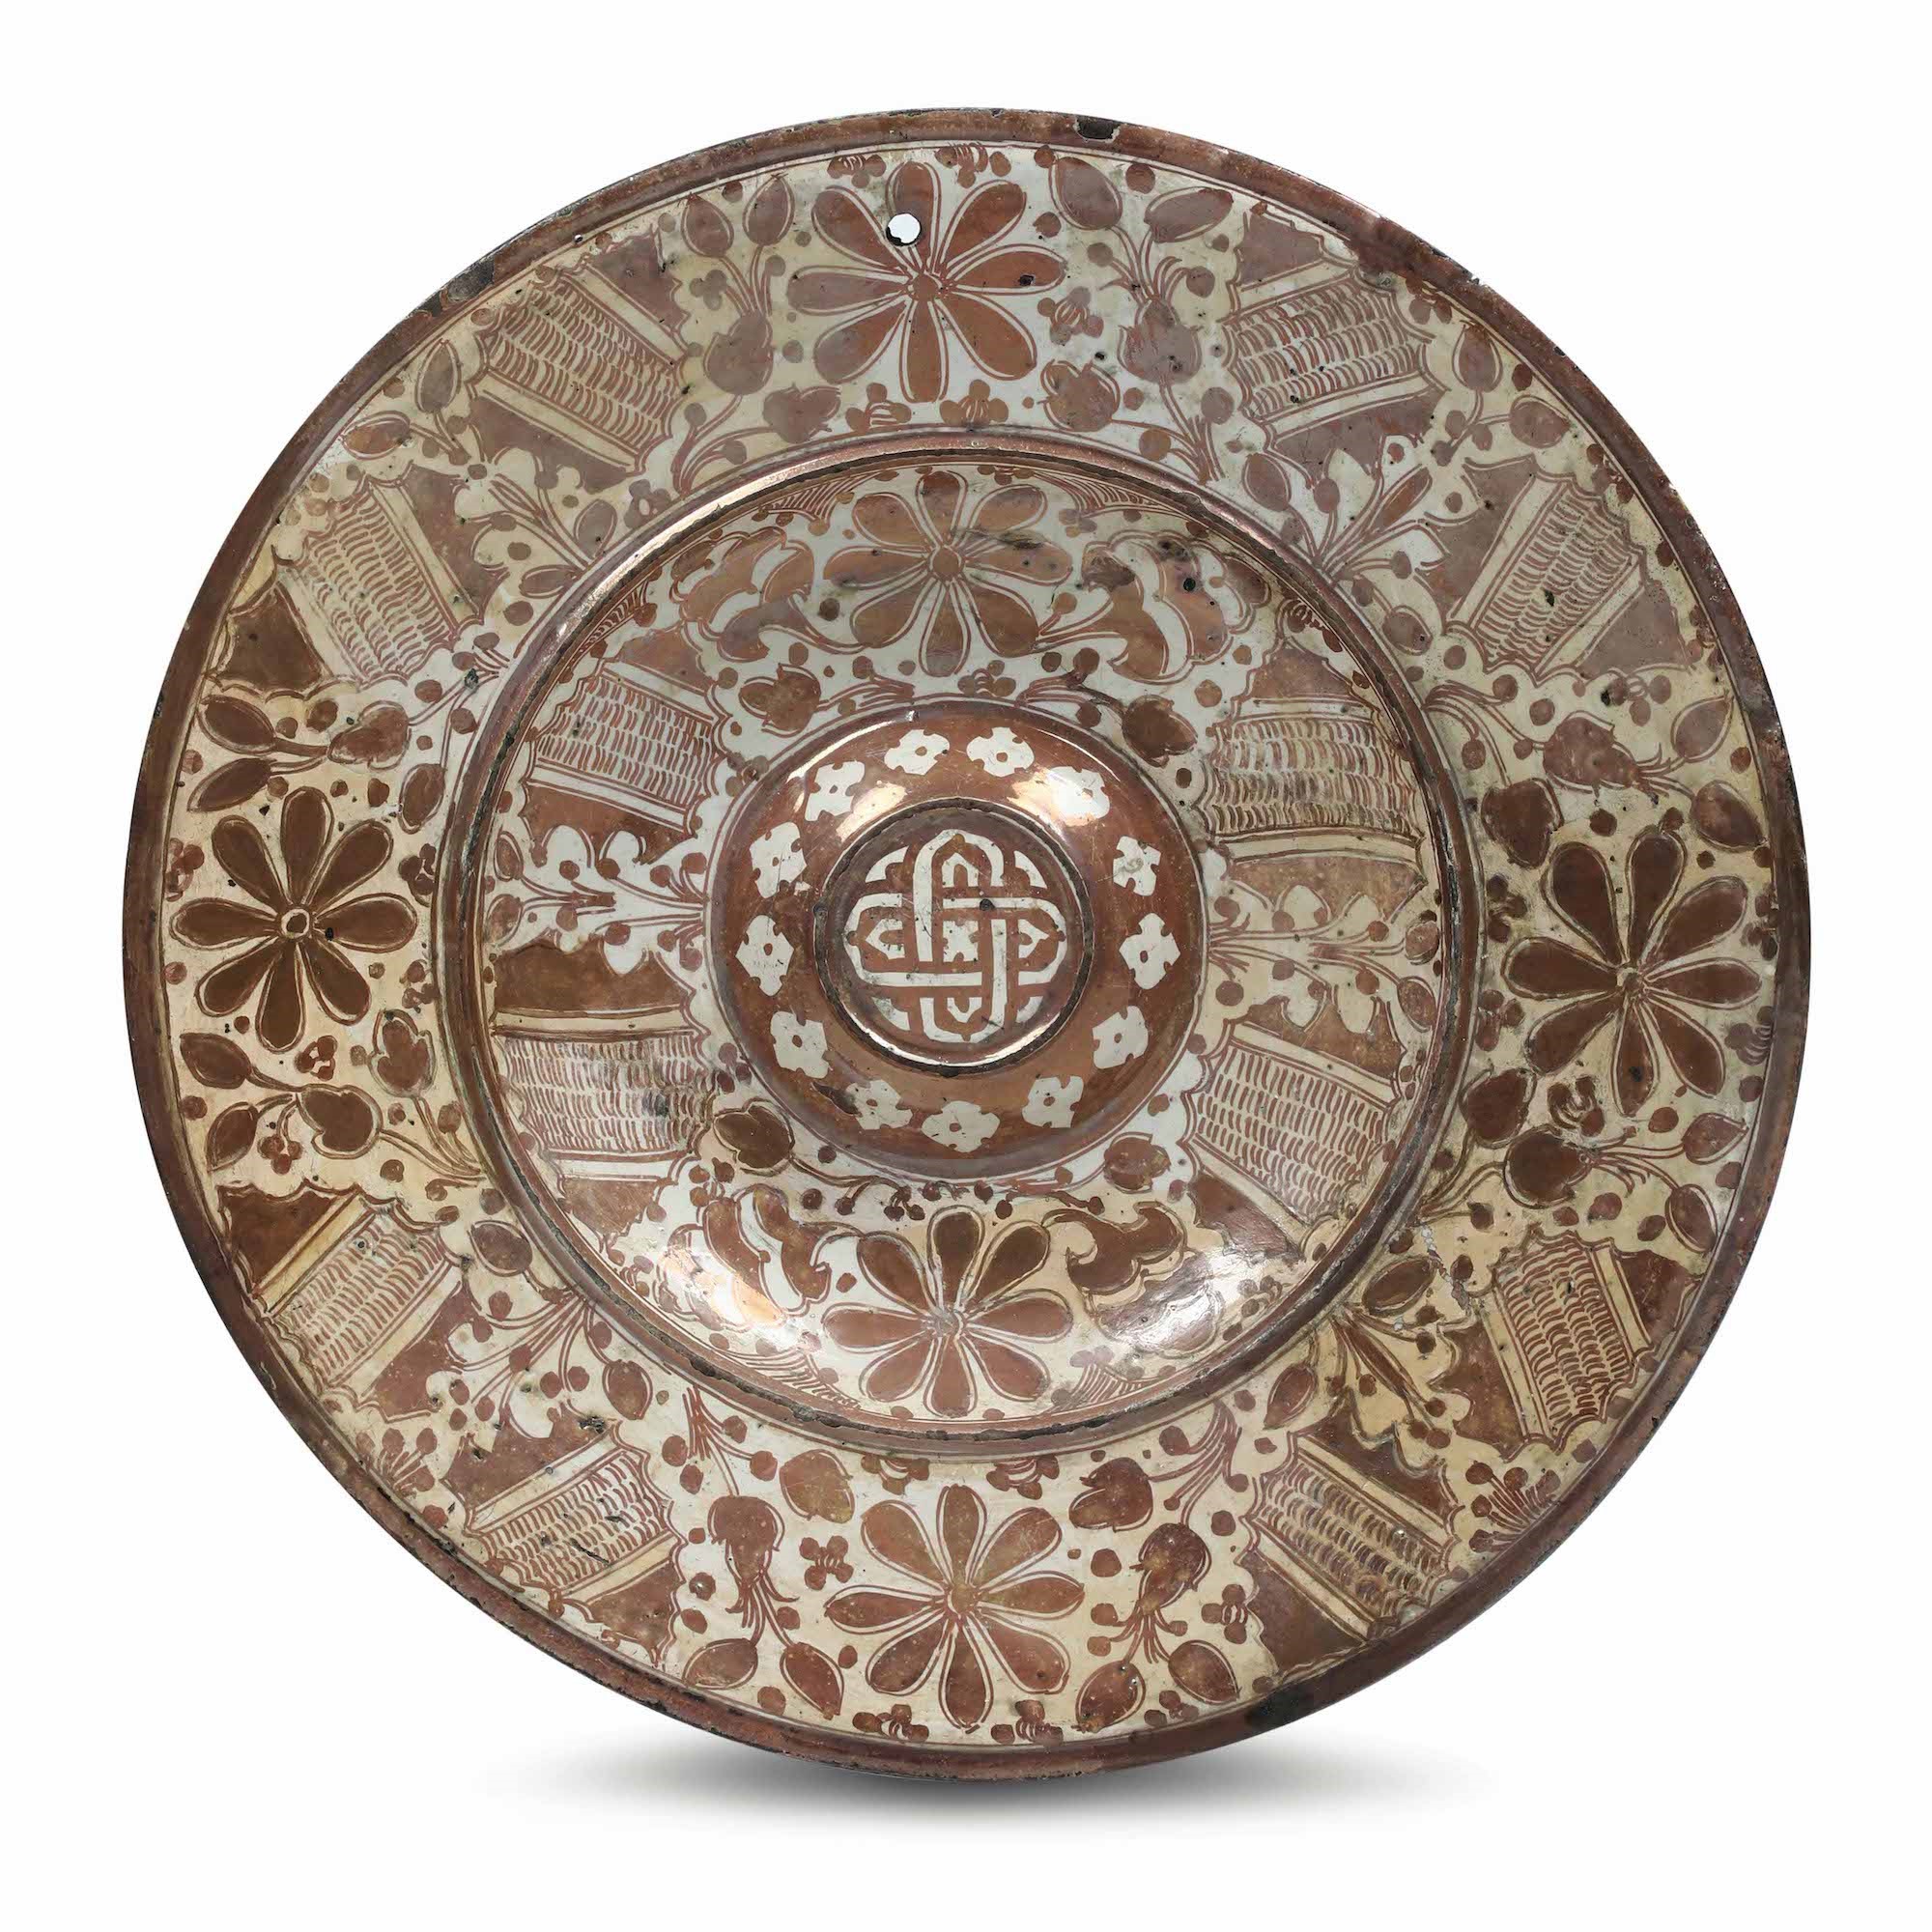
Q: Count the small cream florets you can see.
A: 13